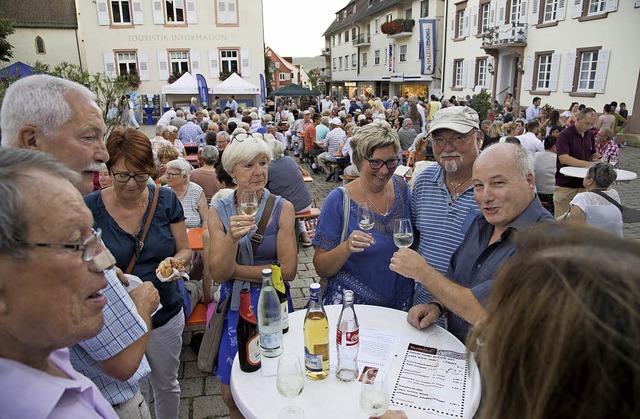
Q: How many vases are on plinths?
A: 0